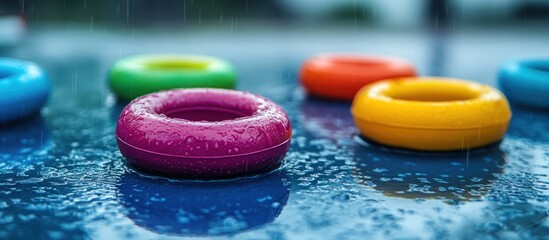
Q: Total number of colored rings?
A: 6